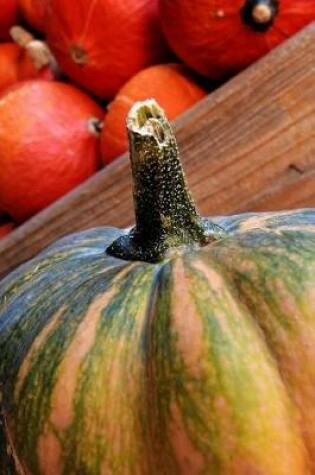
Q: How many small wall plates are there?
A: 0